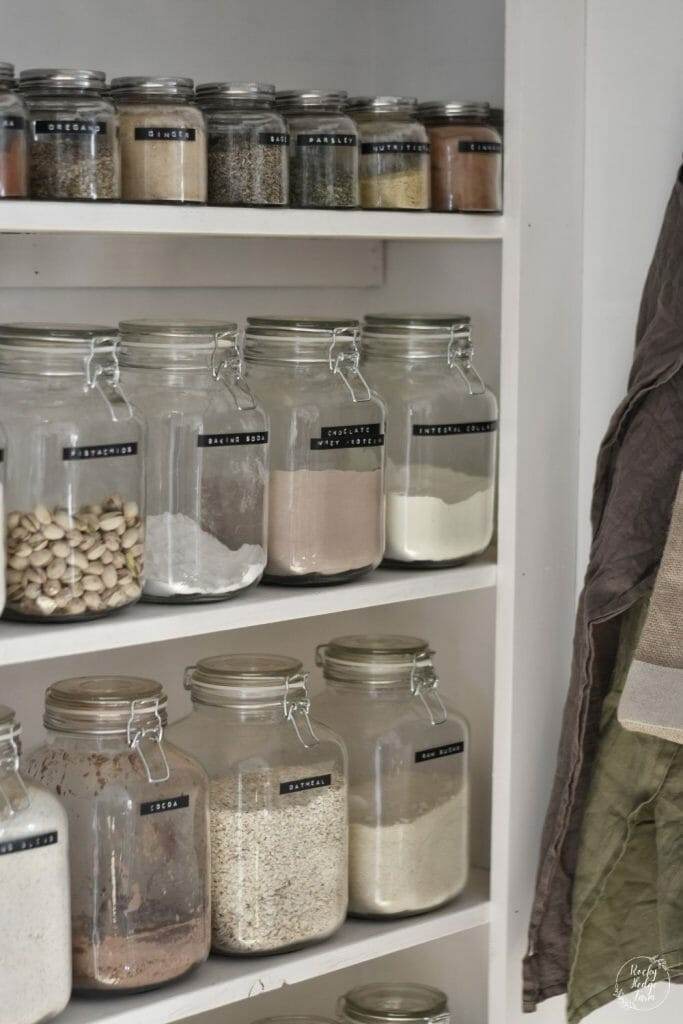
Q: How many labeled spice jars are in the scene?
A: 7